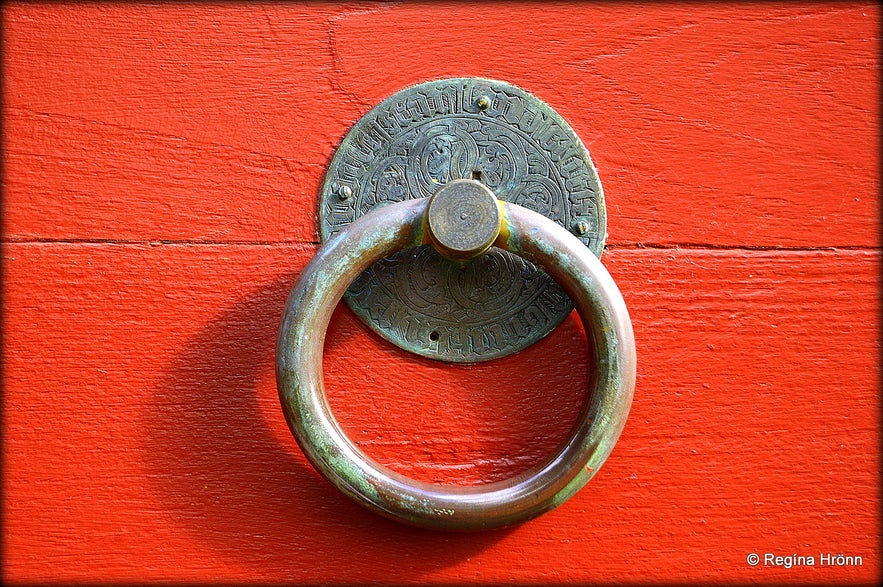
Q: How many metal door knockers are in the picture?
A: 1